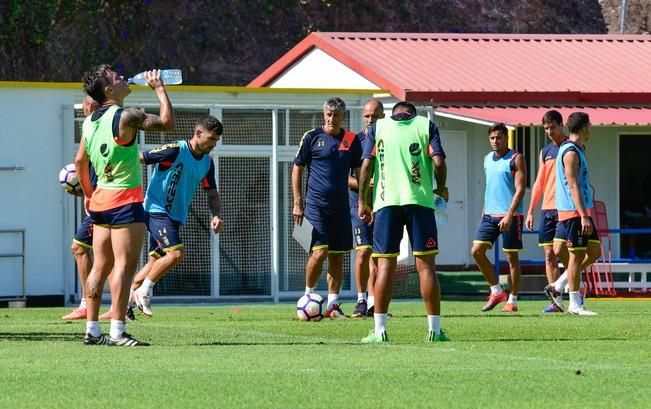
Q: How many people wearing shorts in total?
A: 9